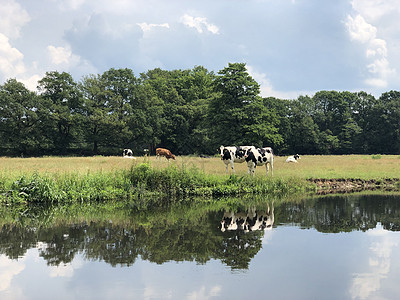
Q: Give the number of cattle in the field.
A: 5